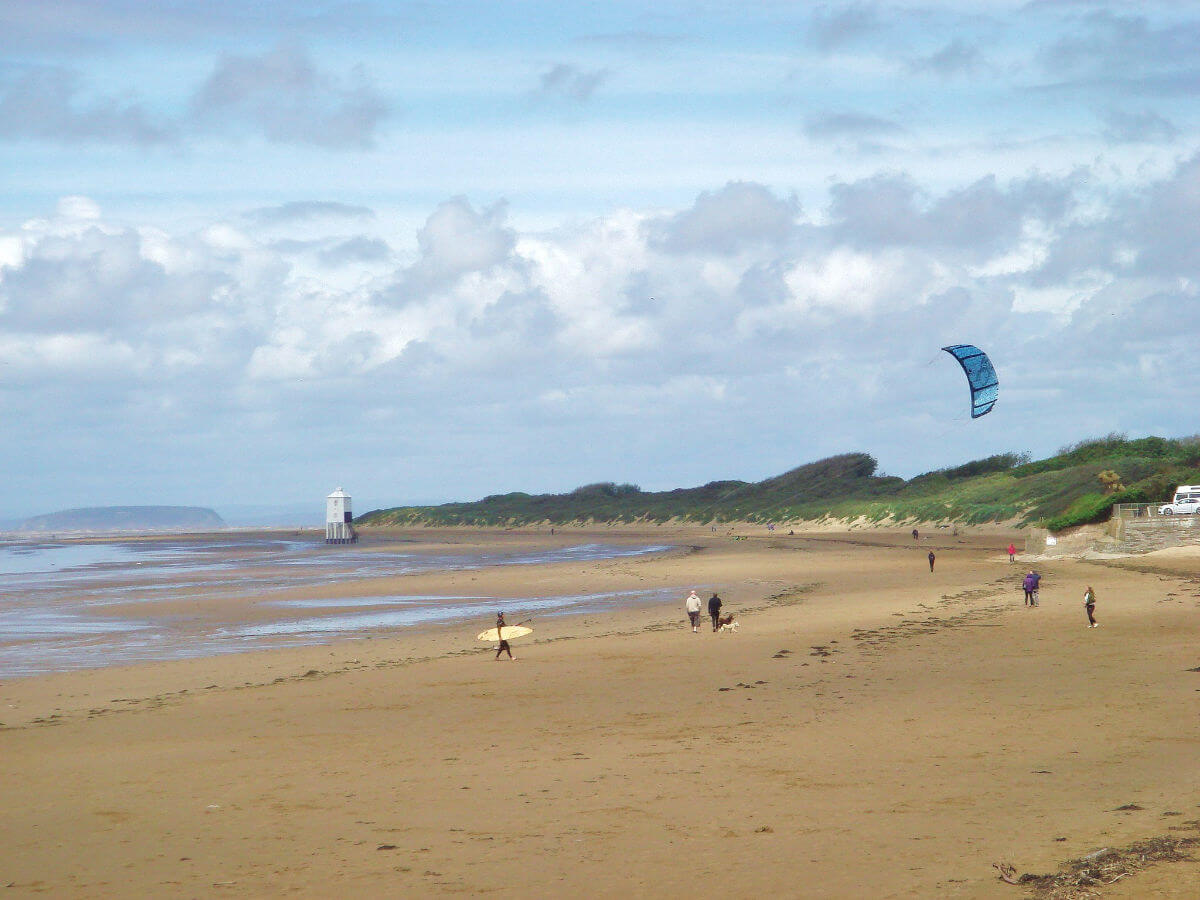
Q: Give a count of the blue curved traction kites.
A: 1